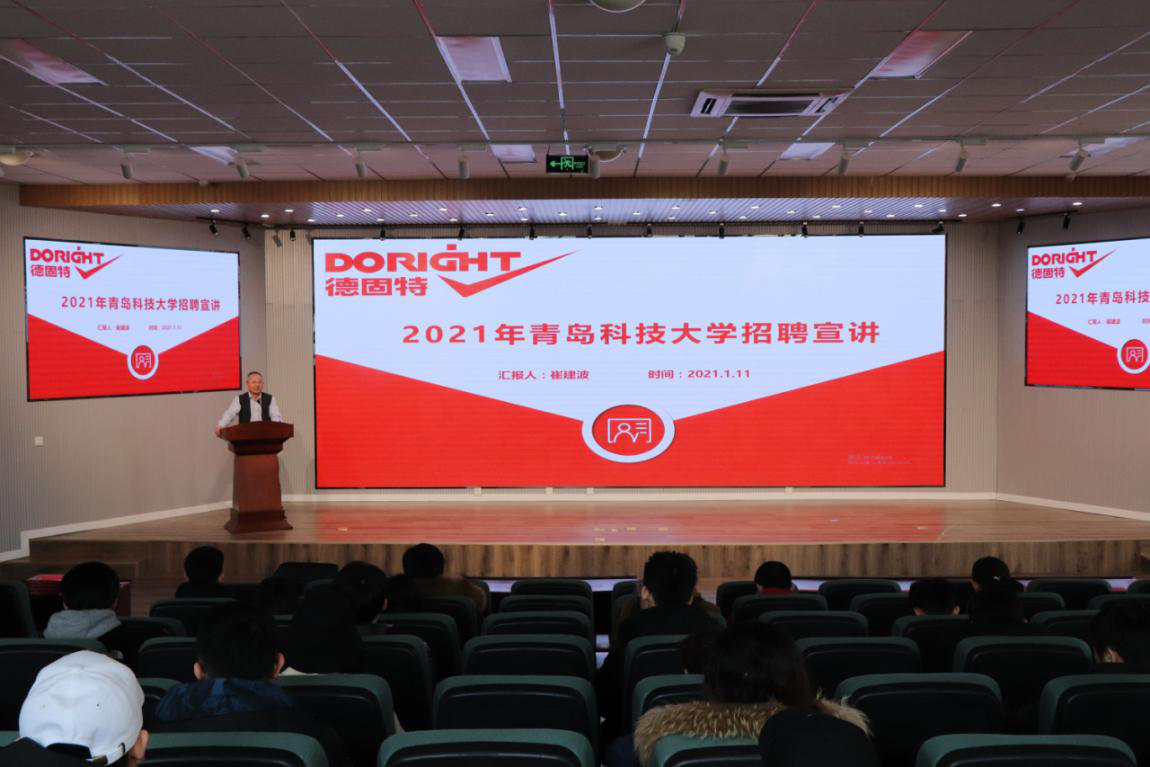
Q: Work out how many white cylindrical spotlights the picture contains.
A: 9